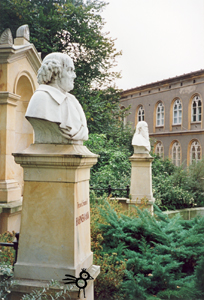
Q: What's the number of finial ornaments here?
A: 2